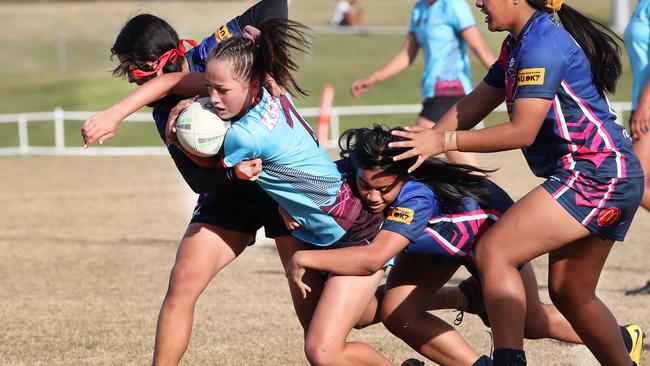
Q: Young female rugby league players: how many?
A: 6